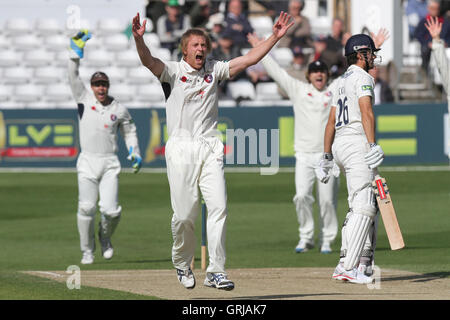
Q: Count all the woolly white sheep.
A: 0